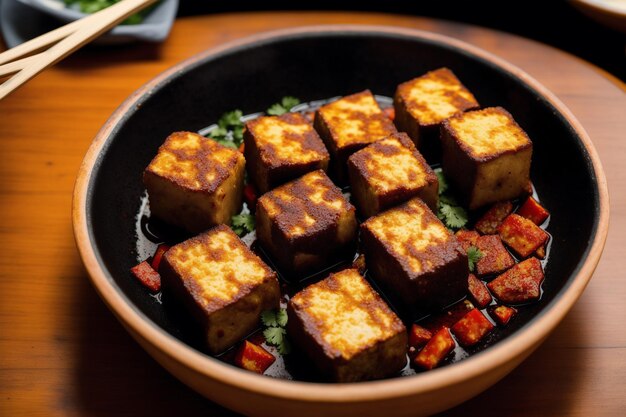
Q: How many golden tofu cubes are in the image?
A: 10